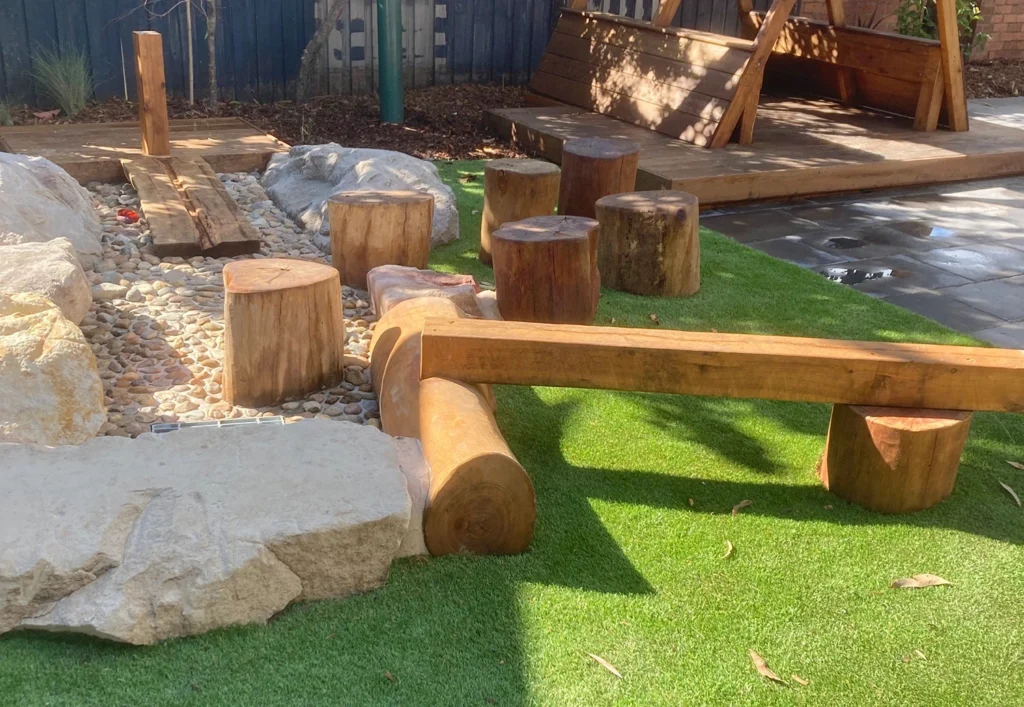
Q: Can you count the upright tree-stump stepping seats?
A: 6